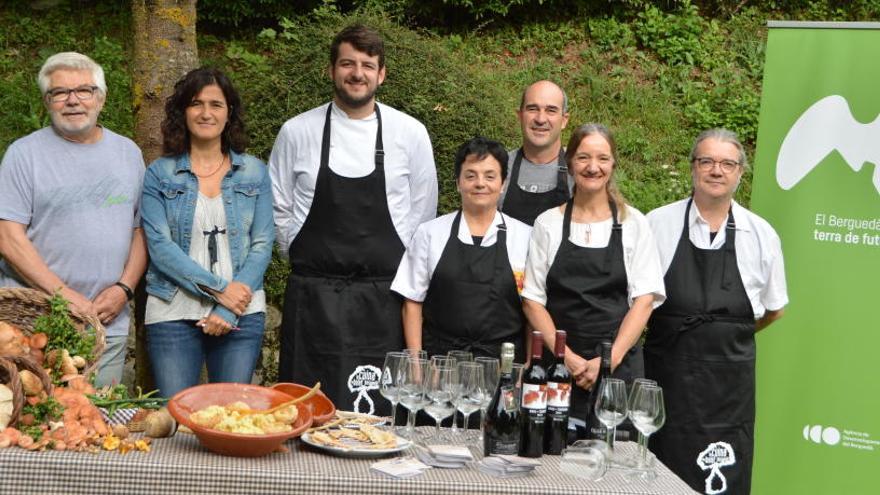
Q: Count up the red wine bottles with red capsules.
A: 2